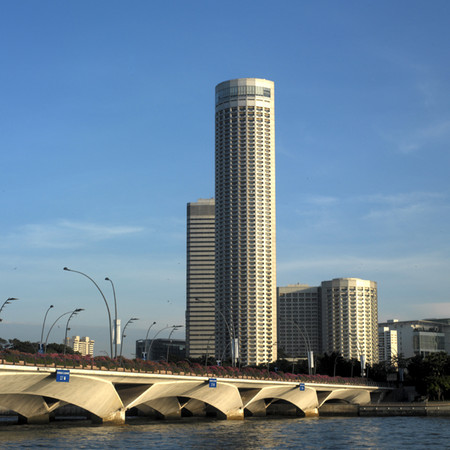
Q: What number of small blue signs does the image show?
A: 3